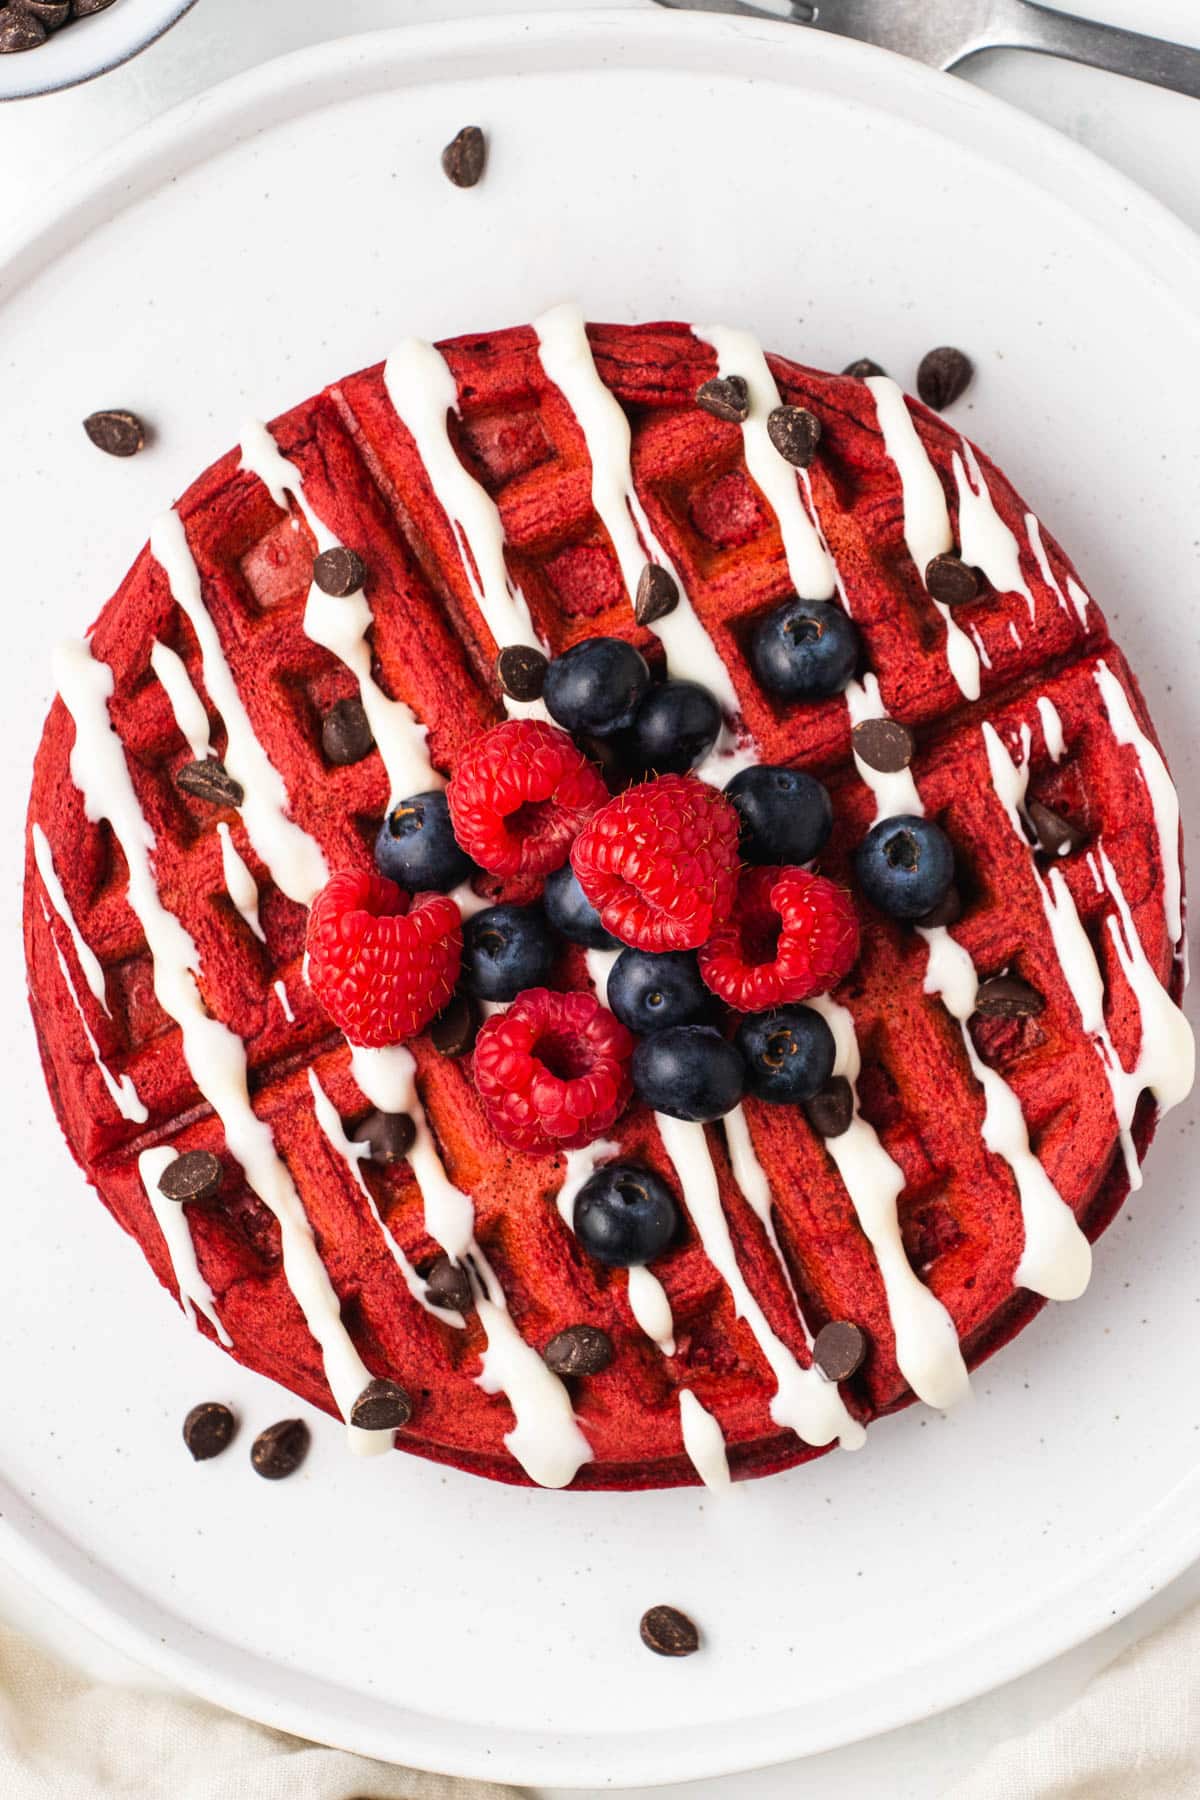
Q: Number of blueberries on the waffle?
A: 12